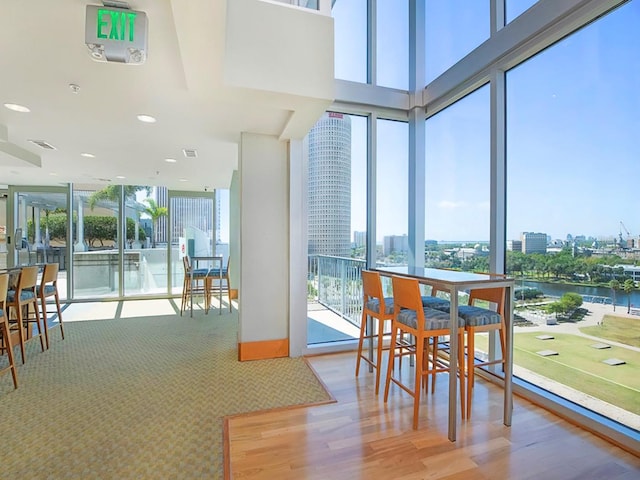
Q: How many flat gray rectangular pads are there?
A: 4